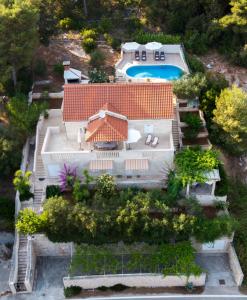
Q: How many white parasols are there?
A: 3